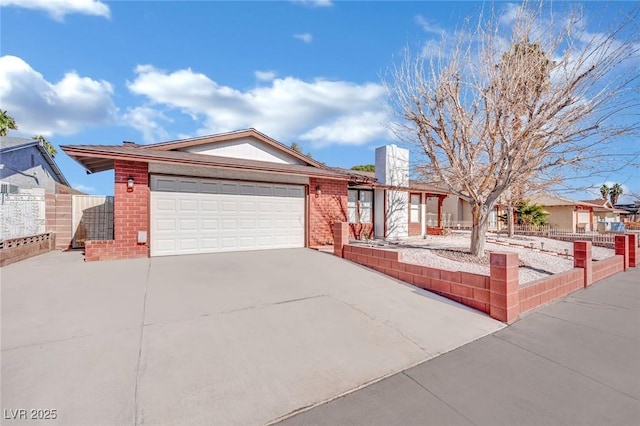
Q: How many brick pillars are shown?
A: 5